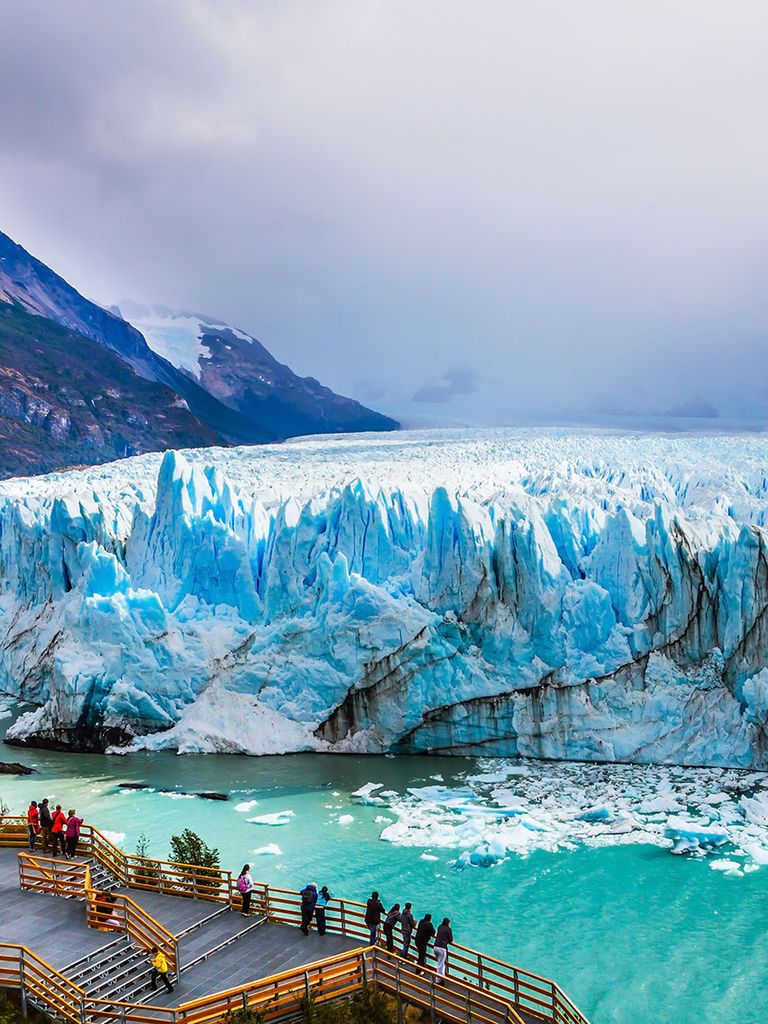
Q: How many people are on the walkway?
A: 13